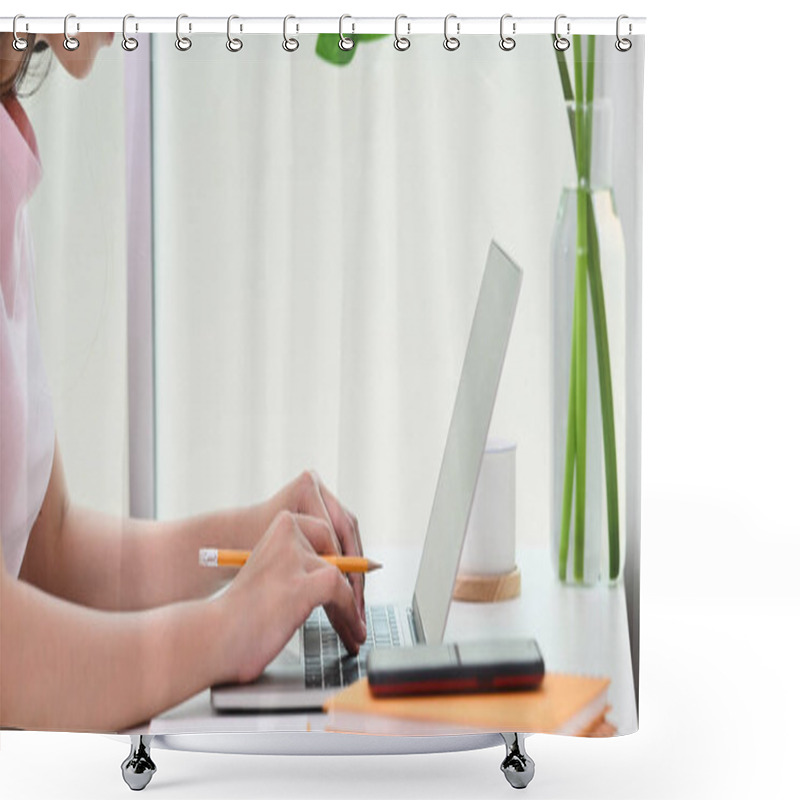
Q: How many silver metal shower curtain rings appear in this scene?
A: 12